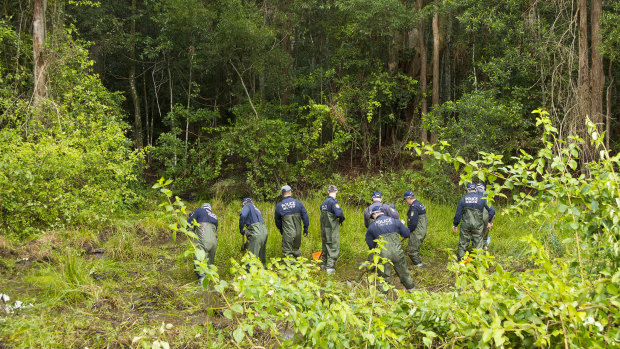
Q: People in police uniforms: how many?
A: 9